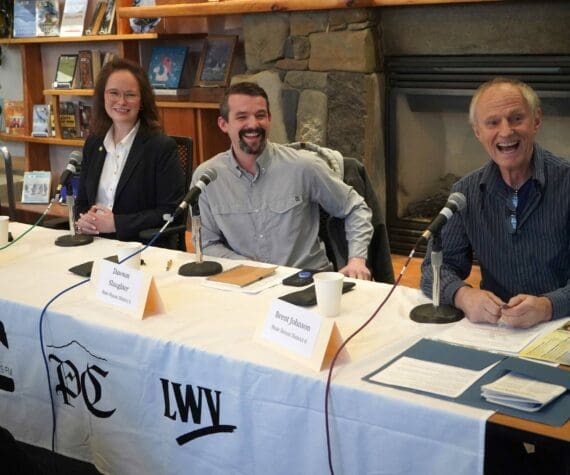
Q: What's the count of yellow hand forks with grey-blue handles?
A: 0